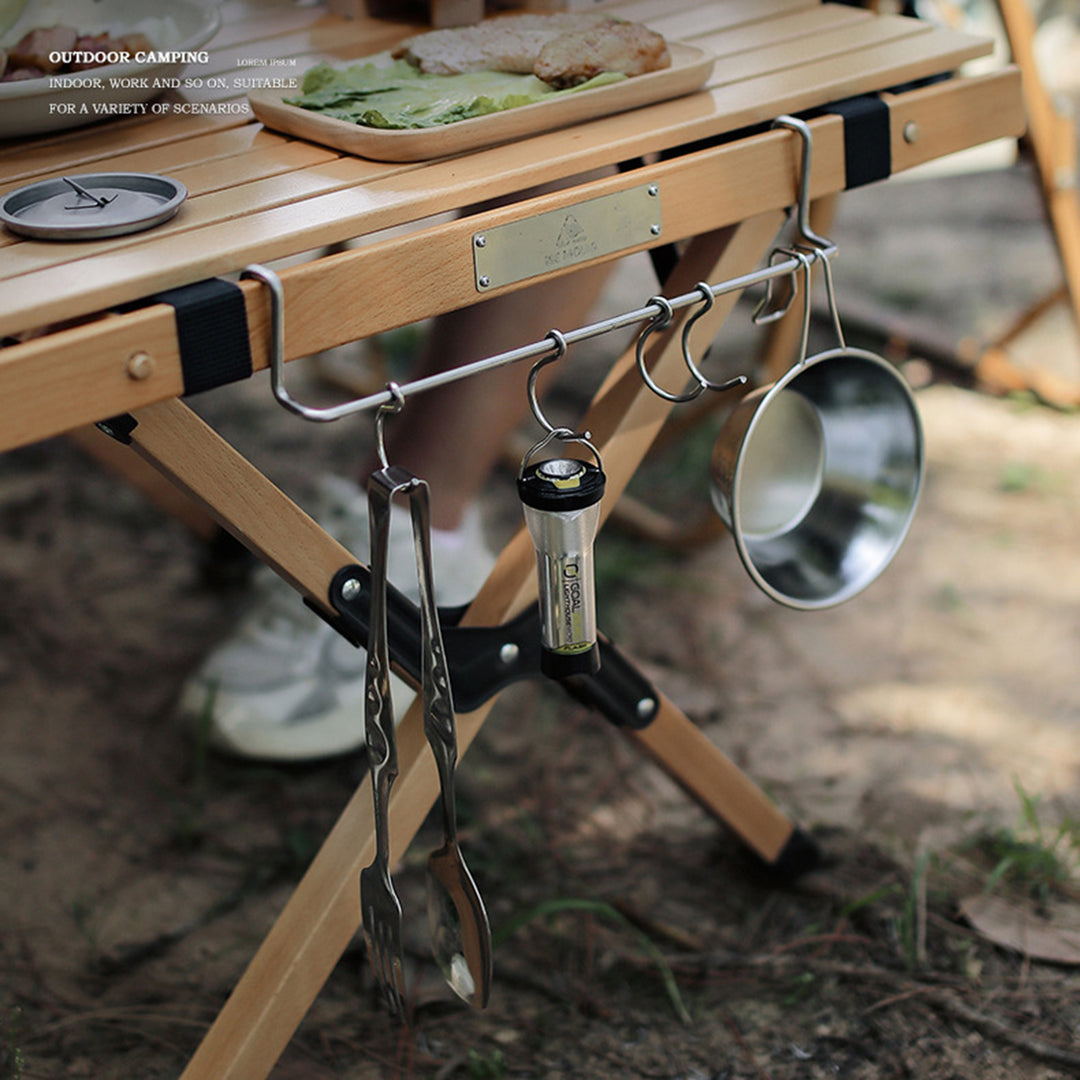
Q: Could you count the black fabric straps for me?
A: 2